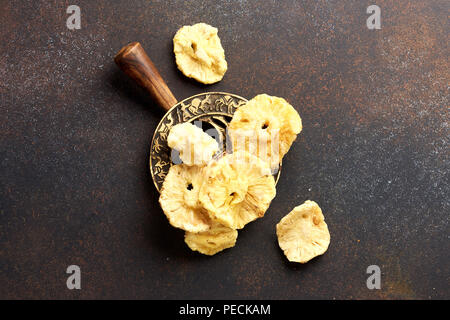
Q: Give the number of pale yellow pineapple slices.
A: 7